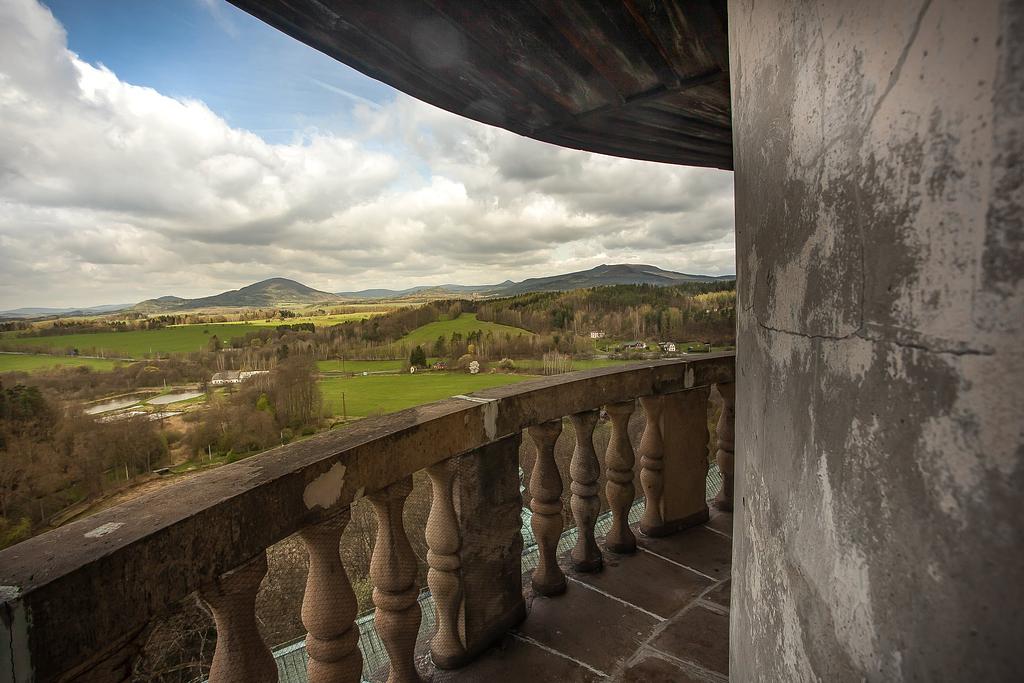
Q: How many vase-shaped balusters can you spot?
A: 9